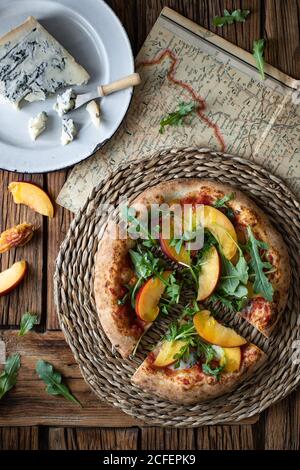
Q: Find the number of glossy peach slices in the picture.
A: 9